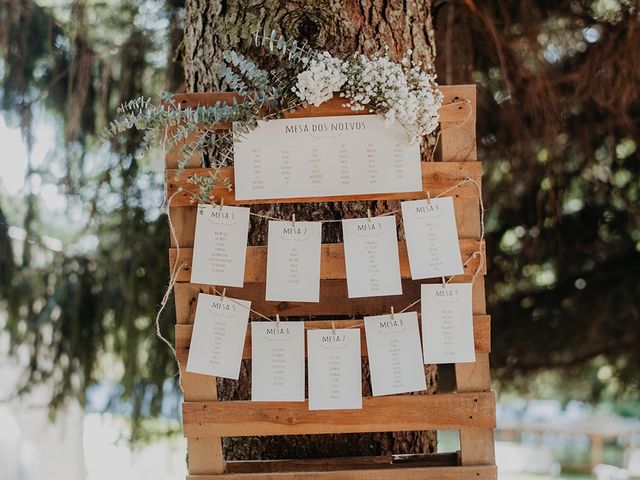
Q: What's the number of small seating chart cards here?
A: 9